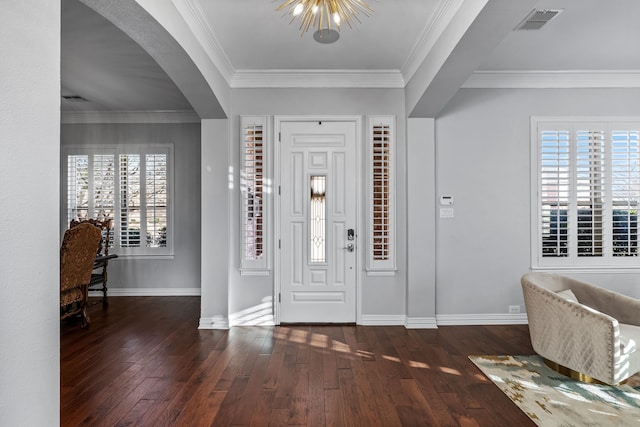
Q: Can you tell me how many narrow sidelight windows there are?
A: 2